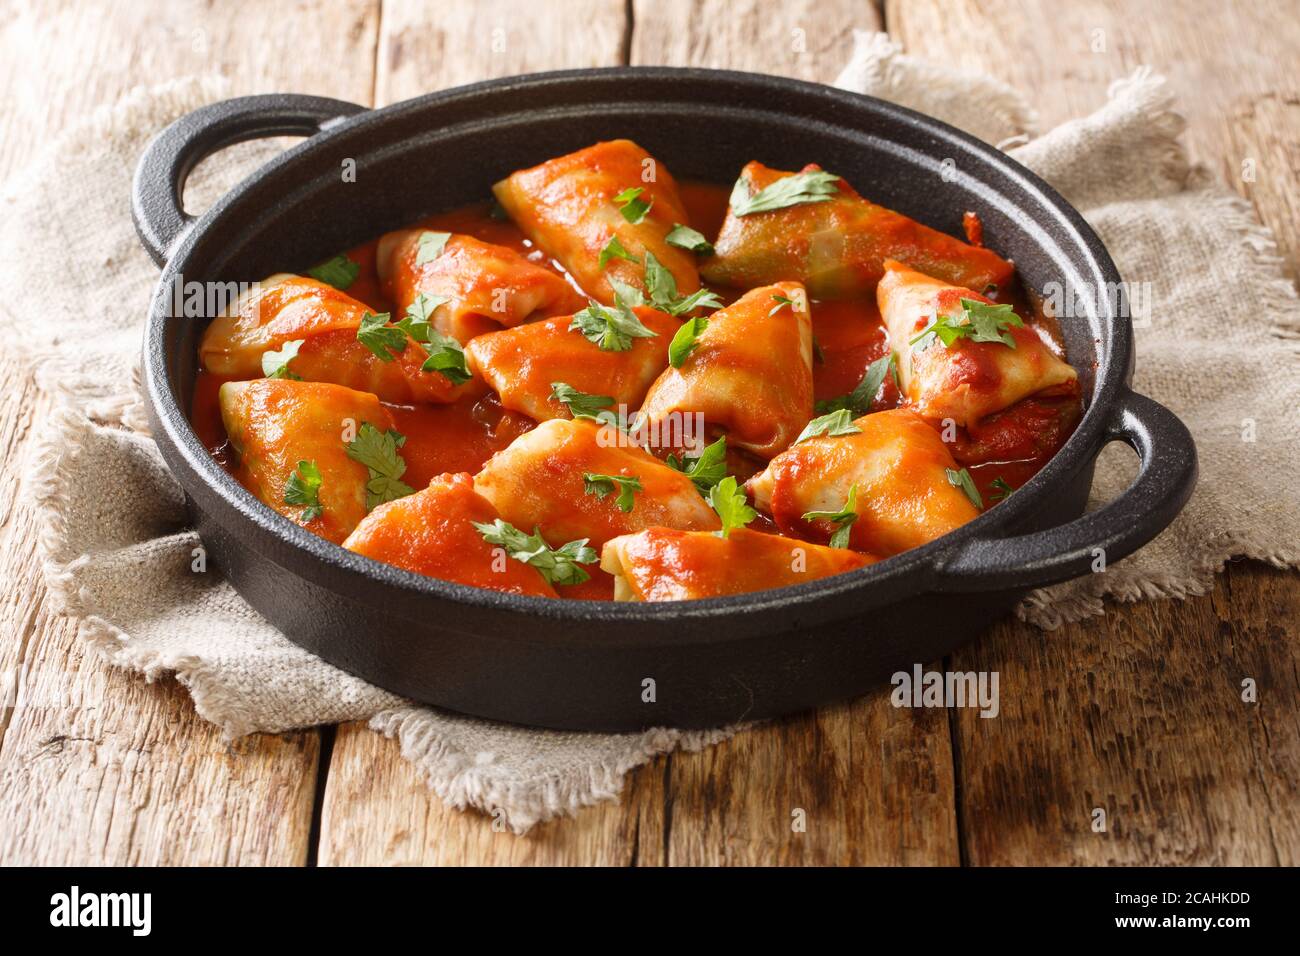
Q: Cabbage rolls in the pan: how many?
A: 12